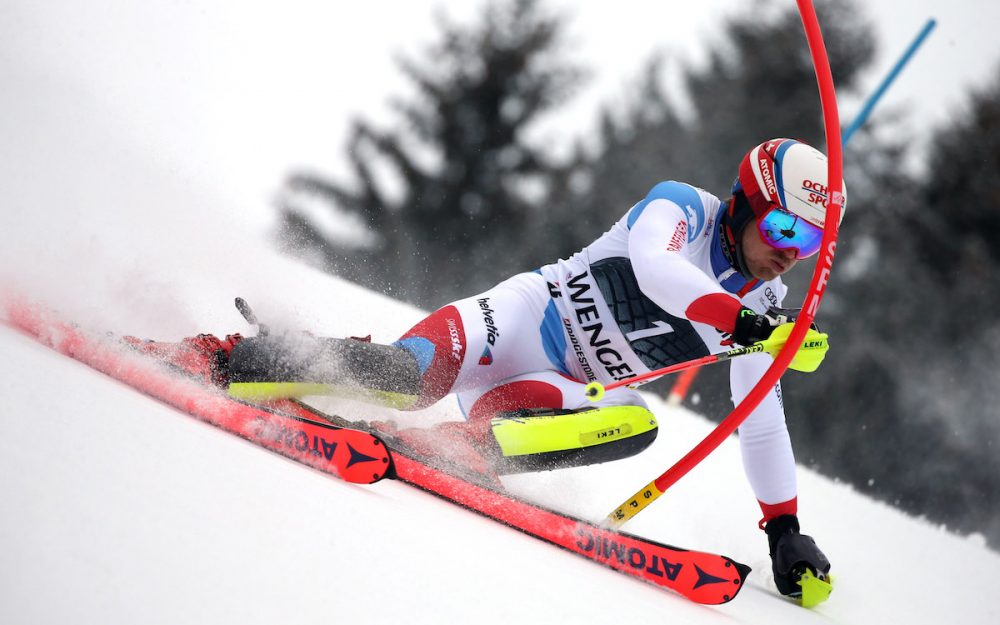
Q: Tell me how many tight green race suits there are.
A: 0